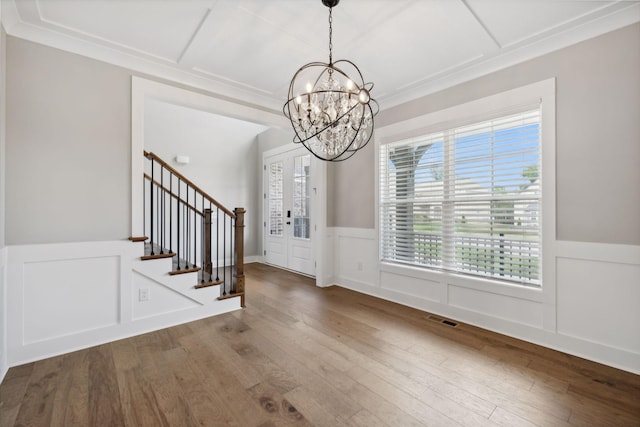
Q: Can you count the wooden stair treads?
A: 5